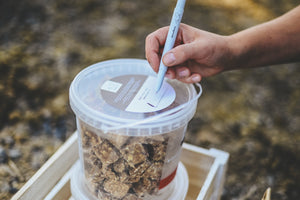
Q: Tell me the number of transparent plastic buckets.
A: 2